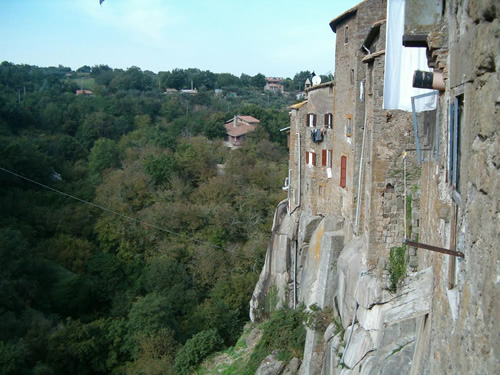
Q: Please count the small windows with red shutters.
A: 2